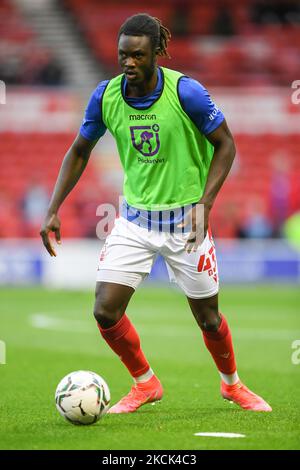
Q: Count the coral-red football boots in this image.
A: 2